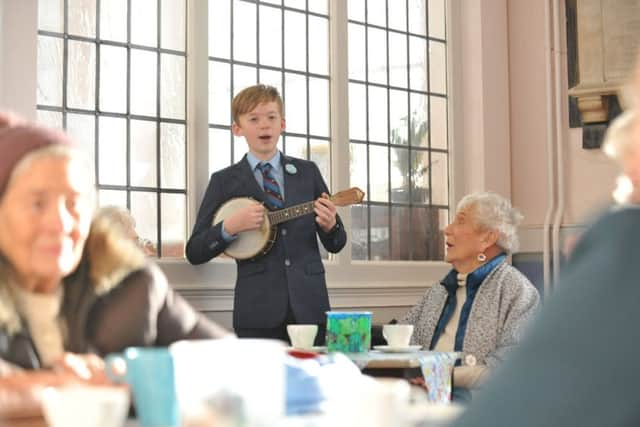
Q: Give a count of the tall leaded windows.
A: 3